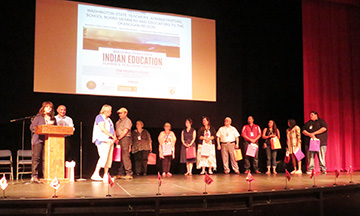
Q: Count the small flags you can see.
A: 10